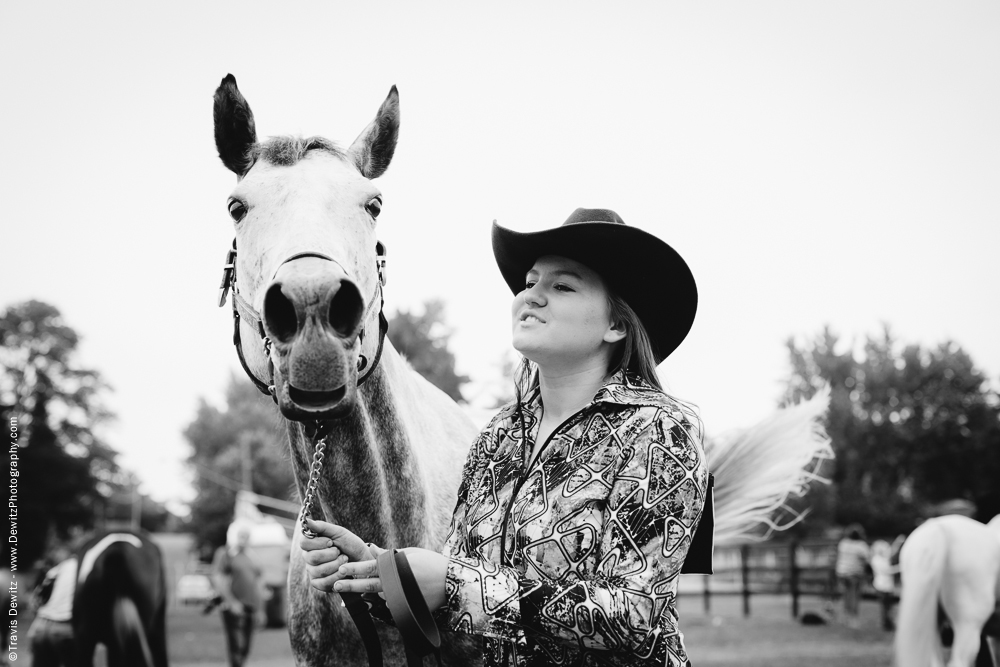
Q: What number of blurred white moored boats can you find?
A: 0